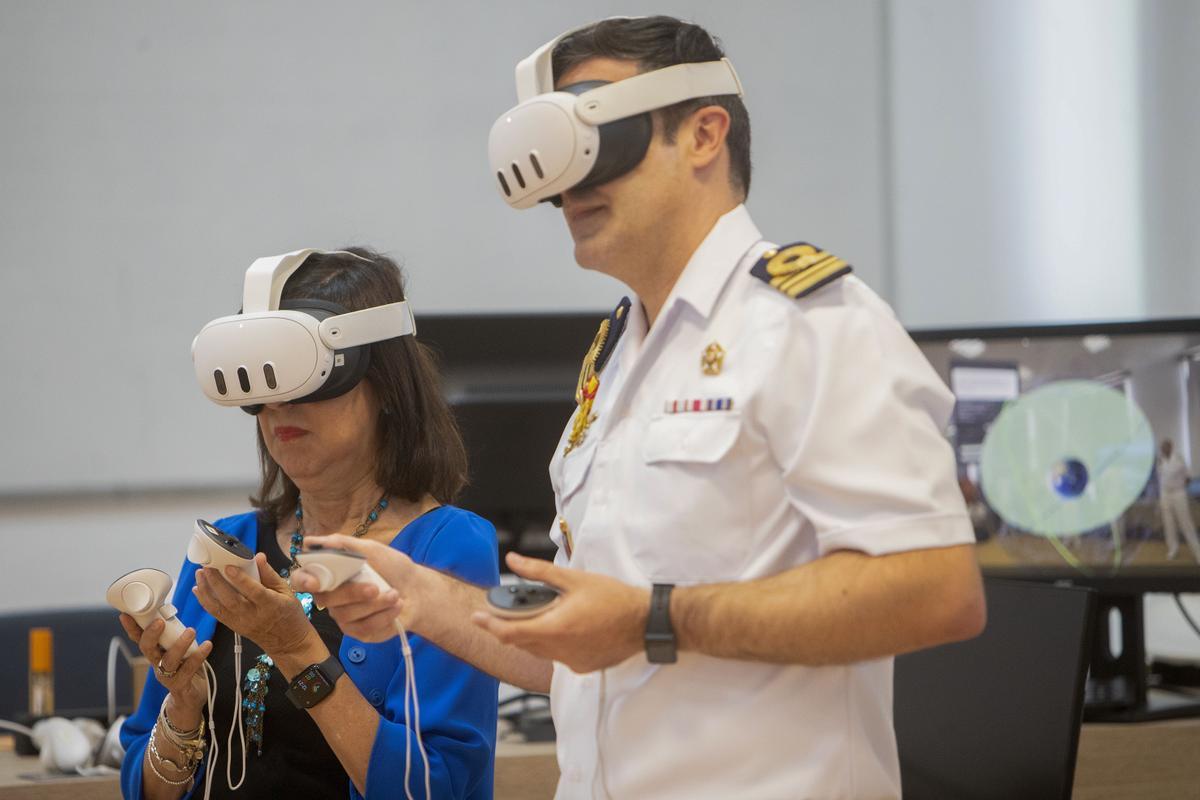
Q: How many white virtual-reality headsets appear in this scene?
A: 2